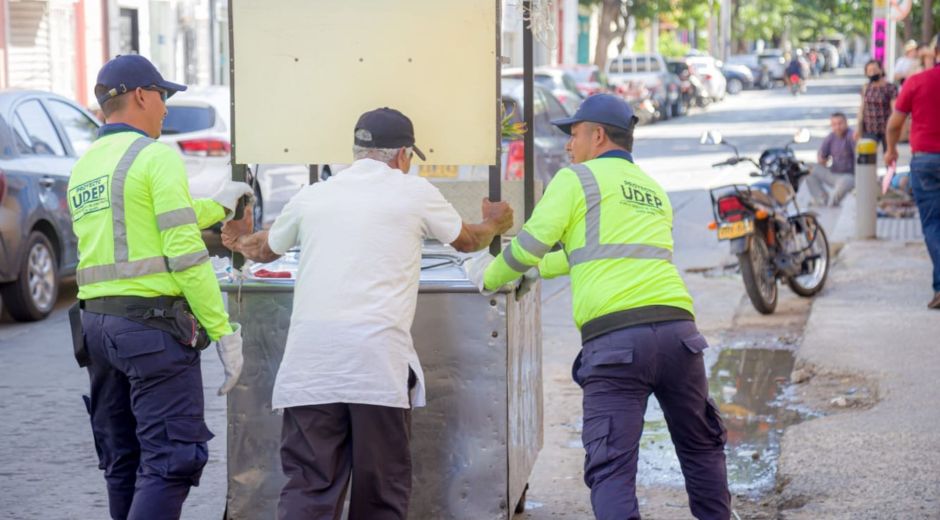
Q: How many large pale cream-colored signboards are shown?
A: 1